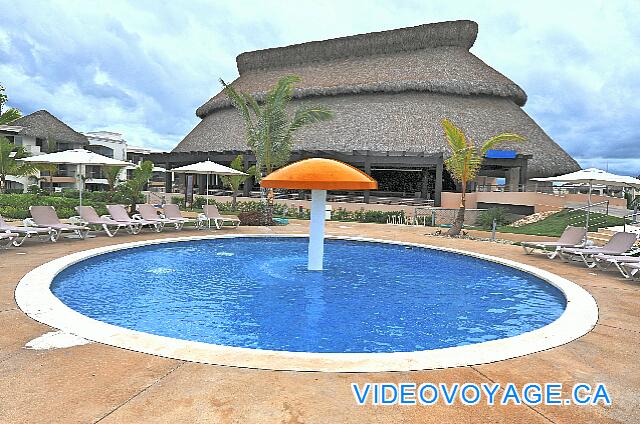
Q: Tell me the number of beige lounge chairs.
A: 12